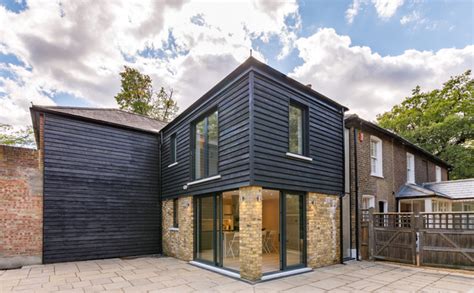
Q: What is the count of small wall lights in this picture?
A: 4